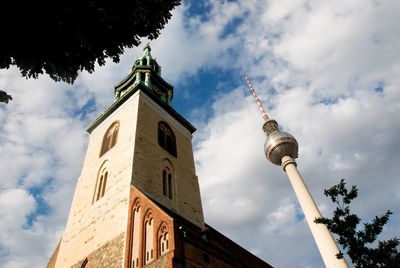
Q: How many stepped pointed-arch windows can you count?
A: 3